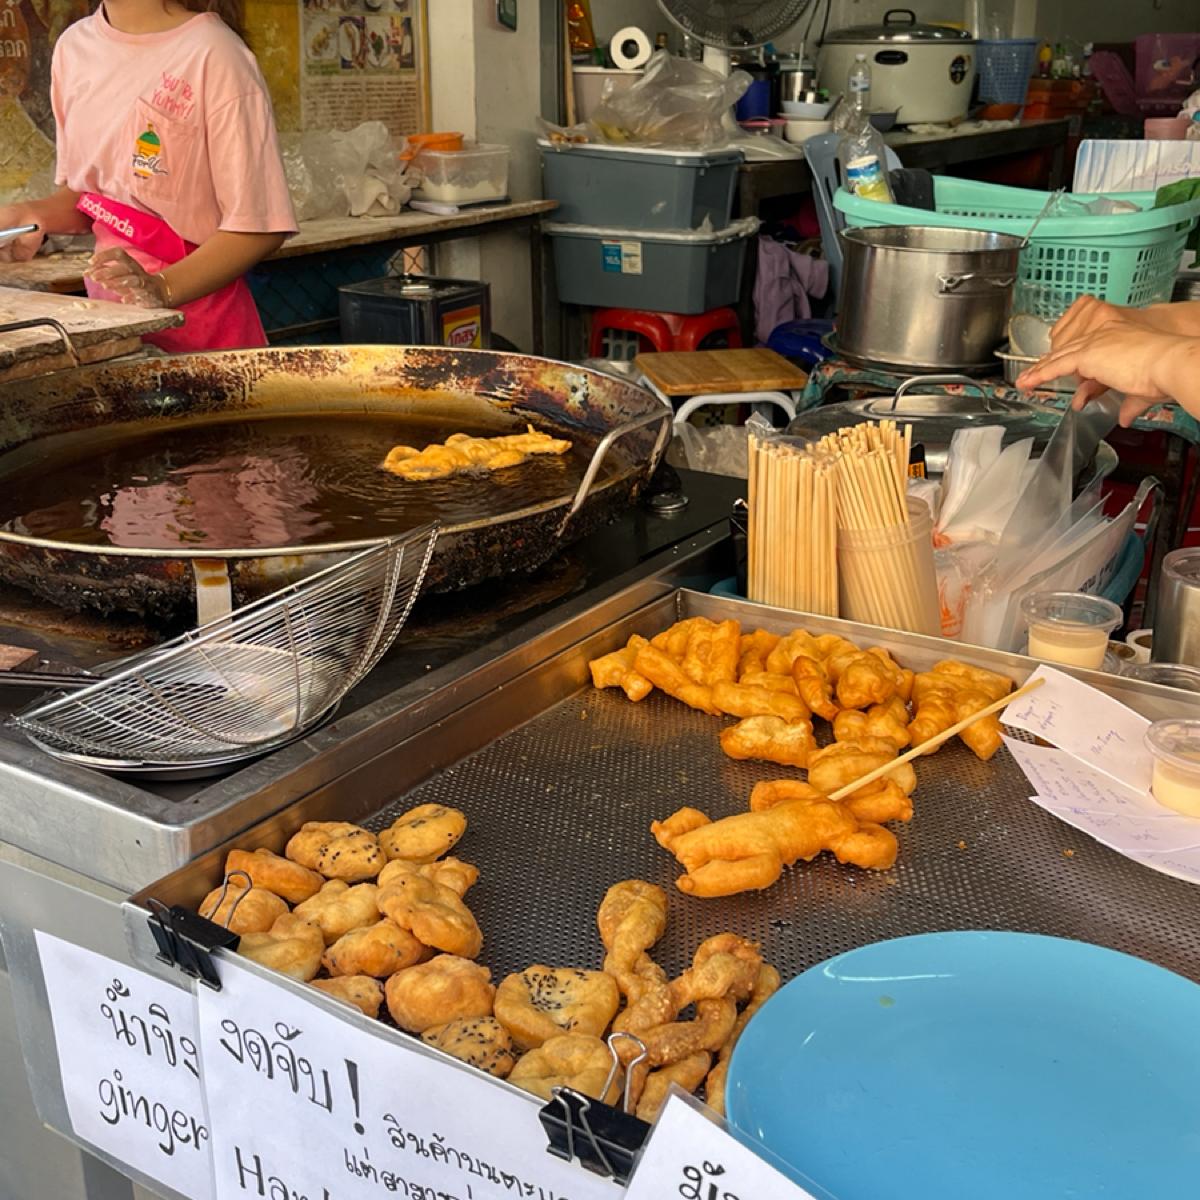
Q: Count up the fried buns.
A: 14